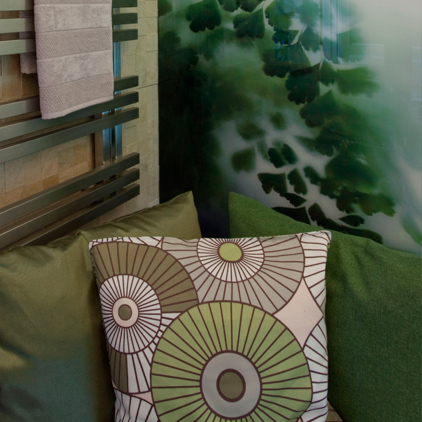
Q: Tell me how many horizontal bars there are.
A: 9